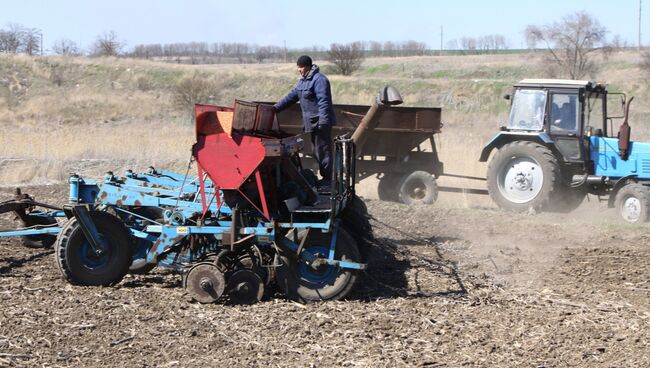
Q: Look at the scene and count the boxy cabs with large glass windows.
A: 1